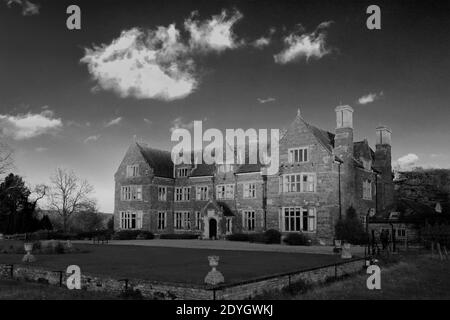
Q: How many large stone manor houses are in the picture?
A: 1